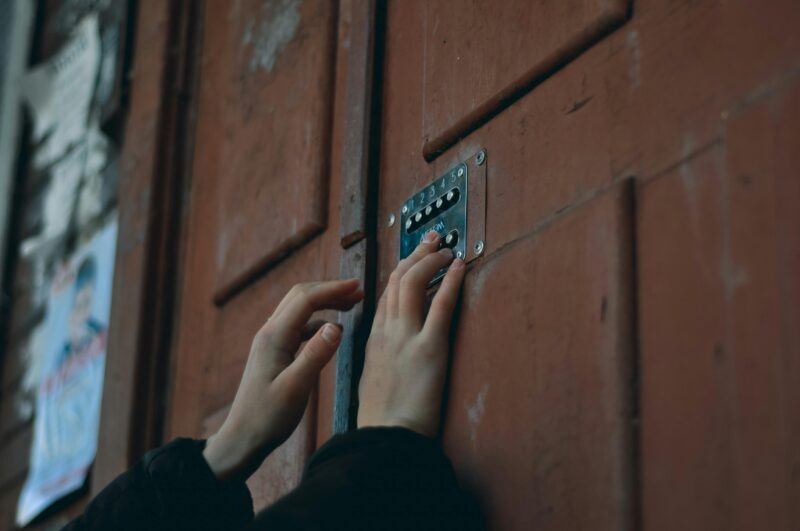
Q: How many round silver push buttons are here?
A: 6